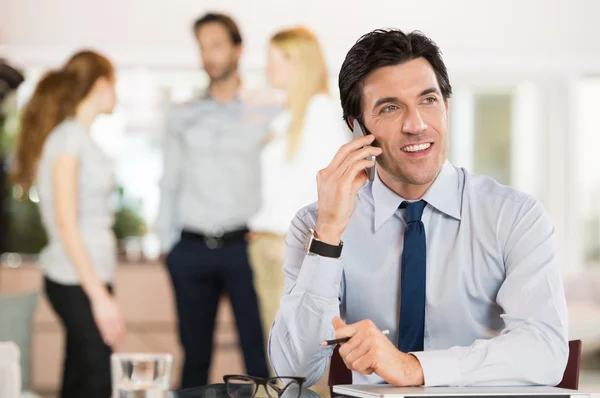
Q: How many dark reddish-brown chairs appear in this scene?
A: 1